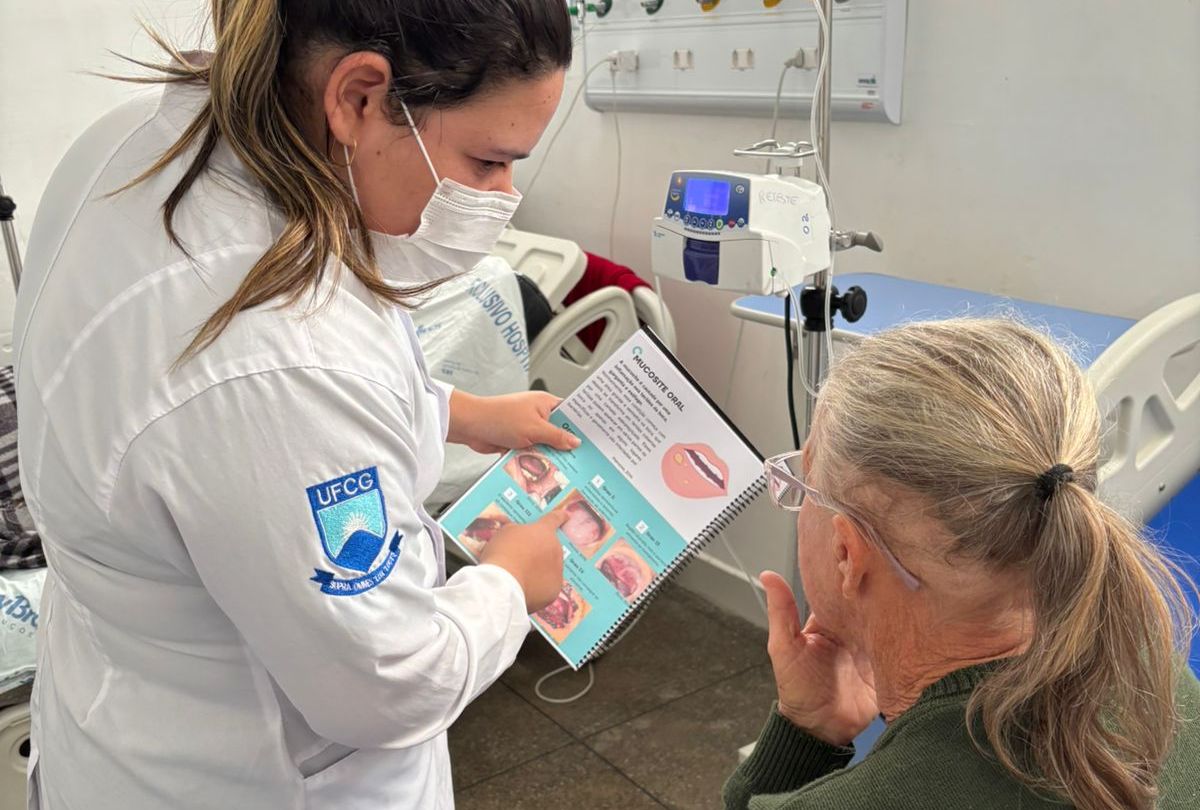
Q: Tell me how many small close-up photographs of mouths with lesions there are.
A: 5